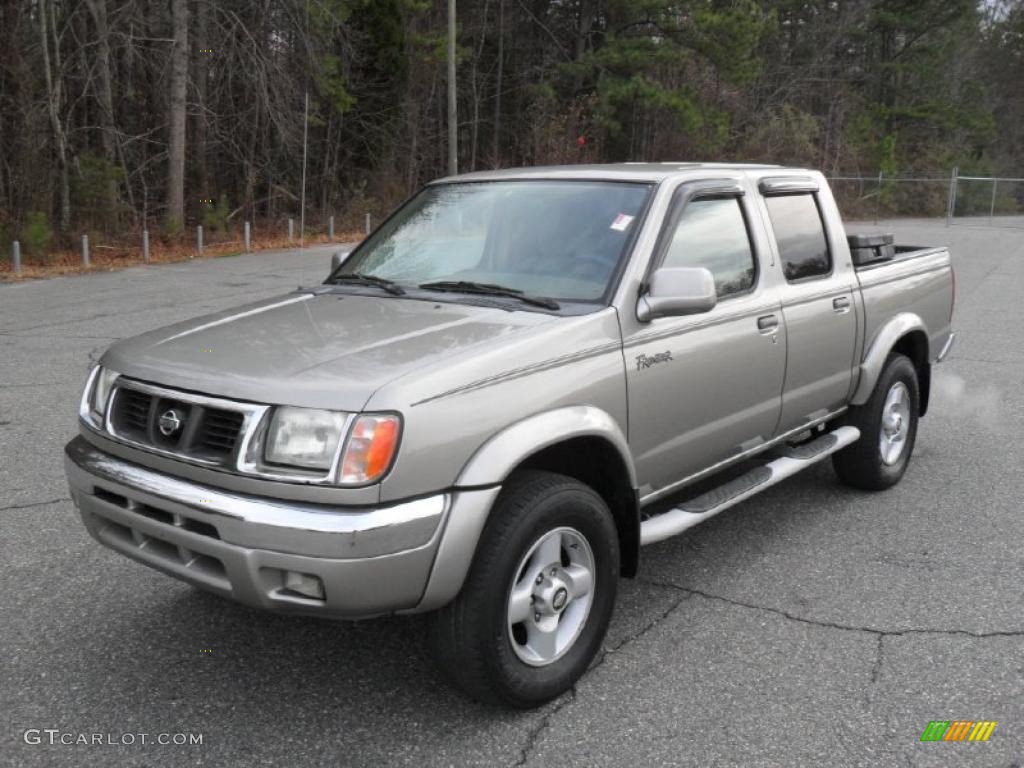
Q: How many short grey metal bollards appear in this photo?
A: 8